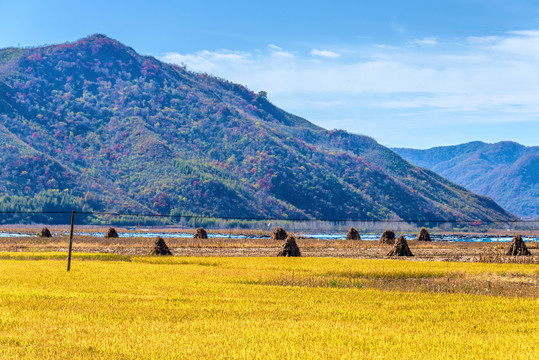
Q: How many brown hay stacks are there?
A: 11